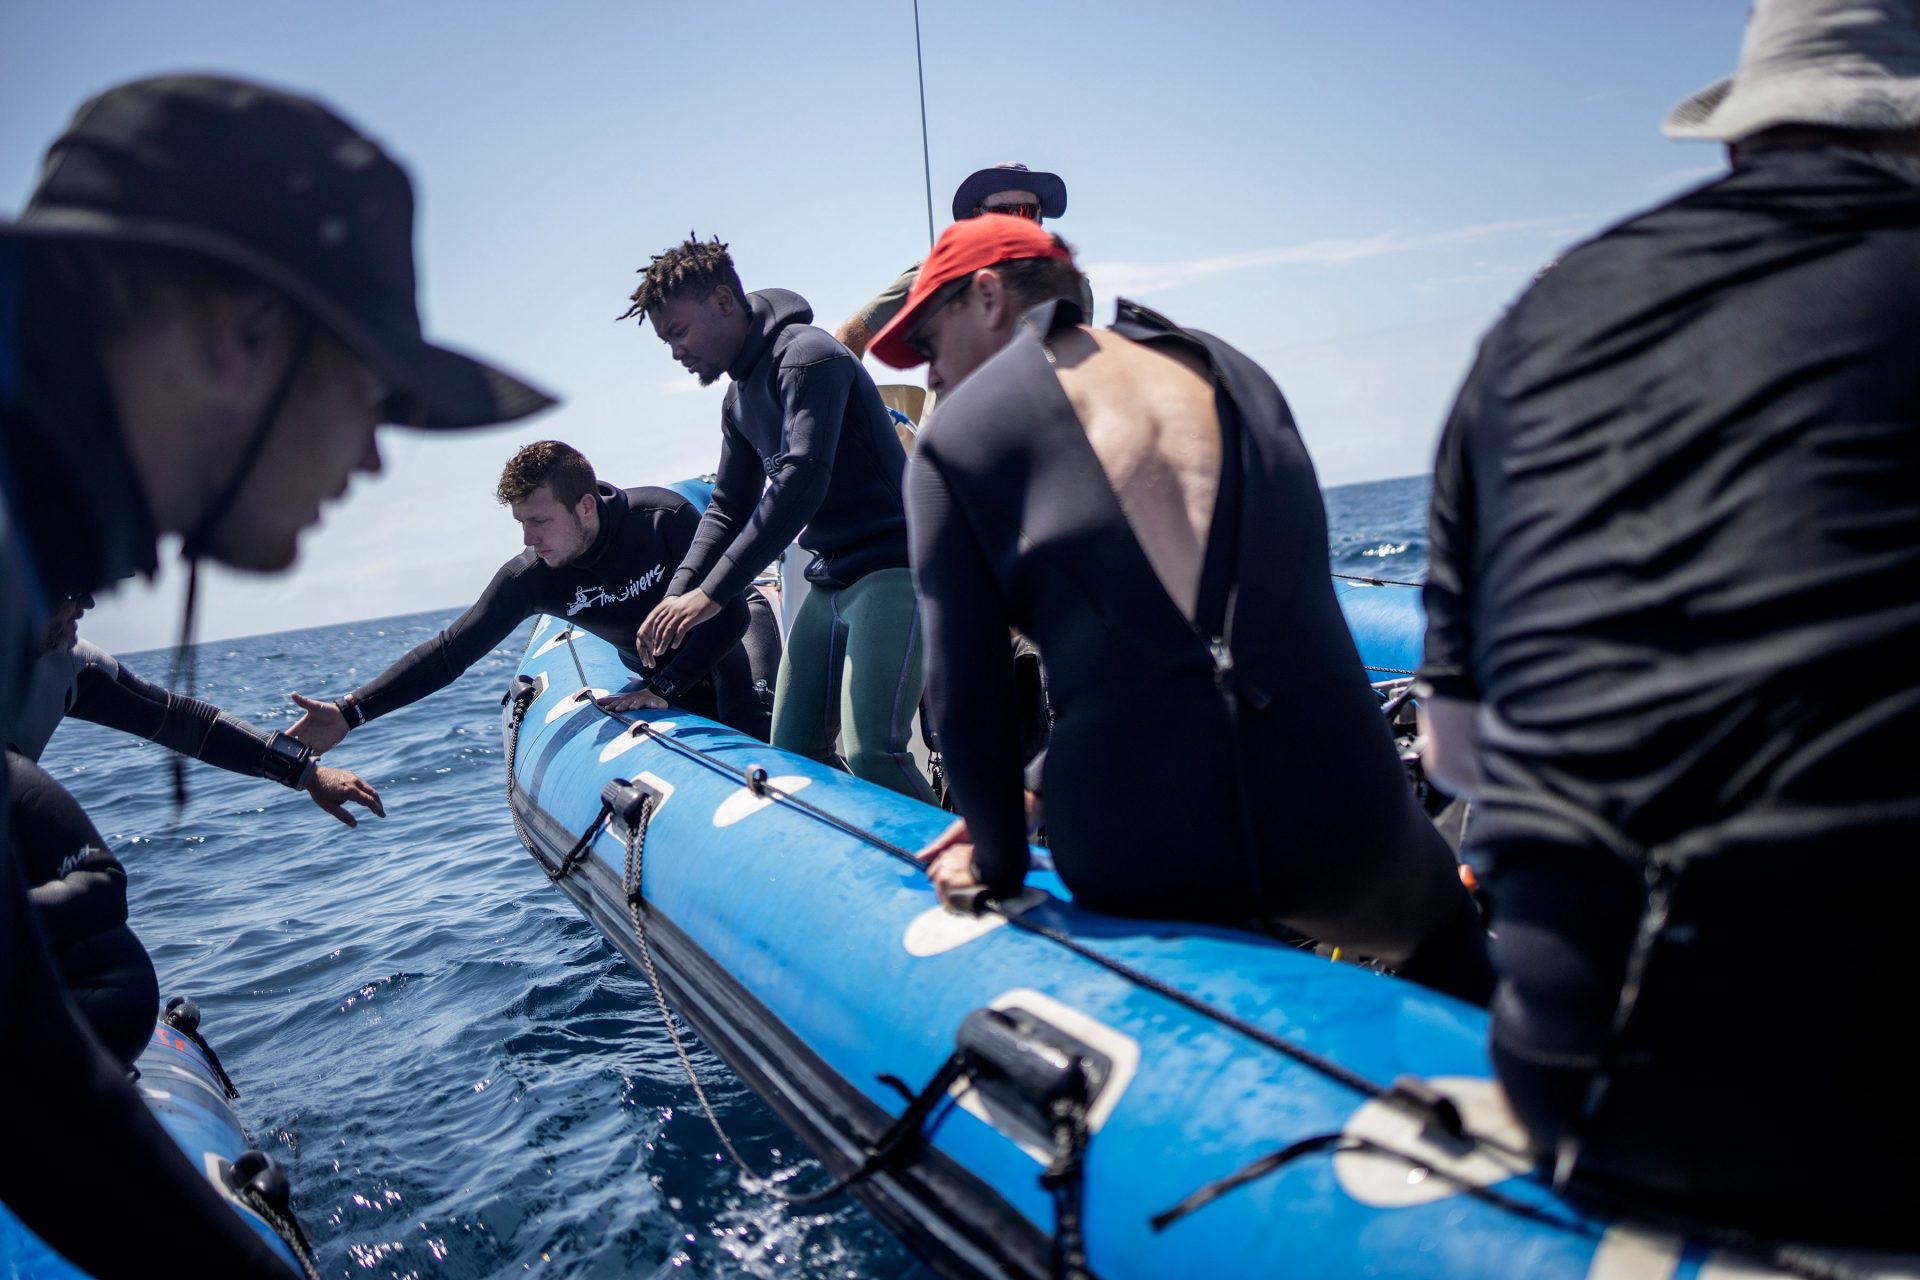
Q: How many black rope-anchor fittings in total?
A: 5